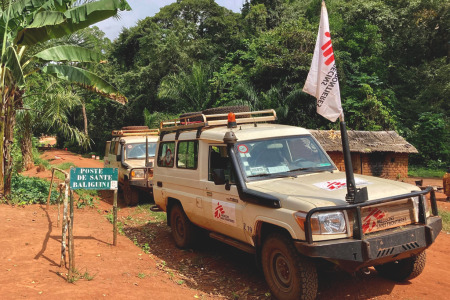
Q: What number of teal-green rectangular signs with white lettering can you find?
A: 1